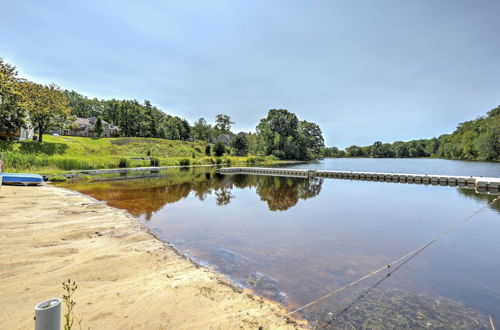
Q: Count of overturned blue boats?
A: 1